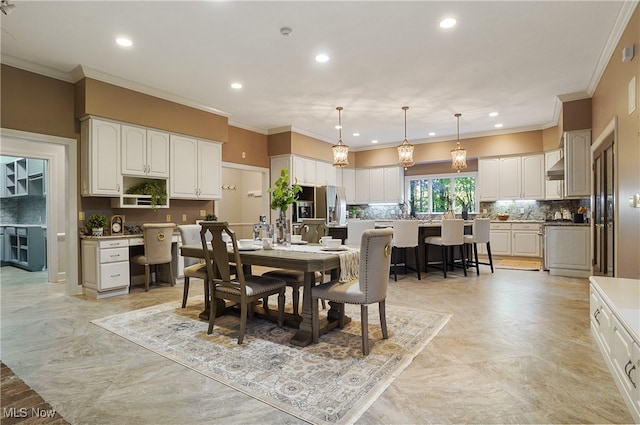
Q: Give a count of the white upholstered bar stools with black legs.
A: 4